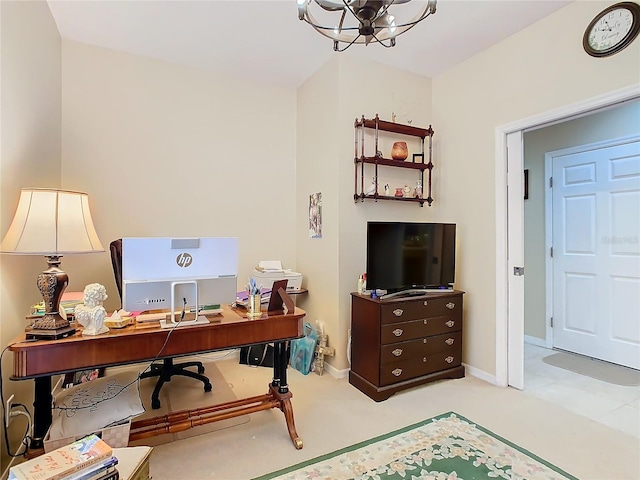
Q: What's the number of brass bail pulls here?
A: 8